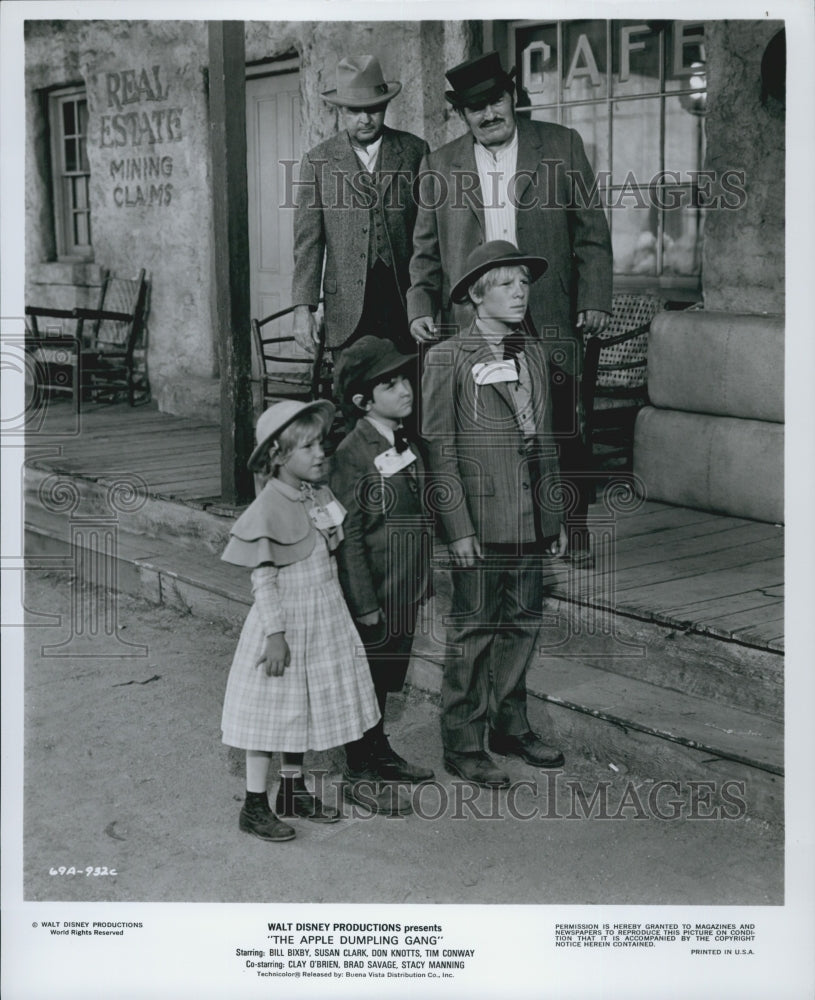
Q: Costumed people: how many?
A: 5